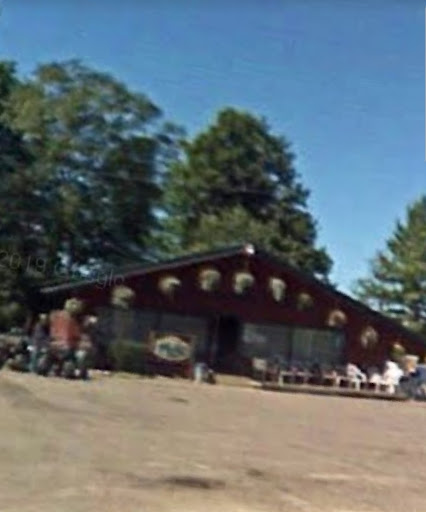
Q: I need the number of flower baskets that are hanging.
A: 10